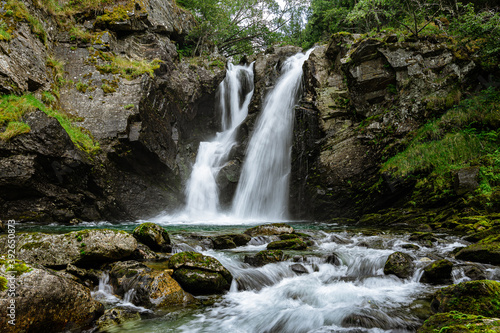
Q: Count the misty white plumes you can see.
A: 2